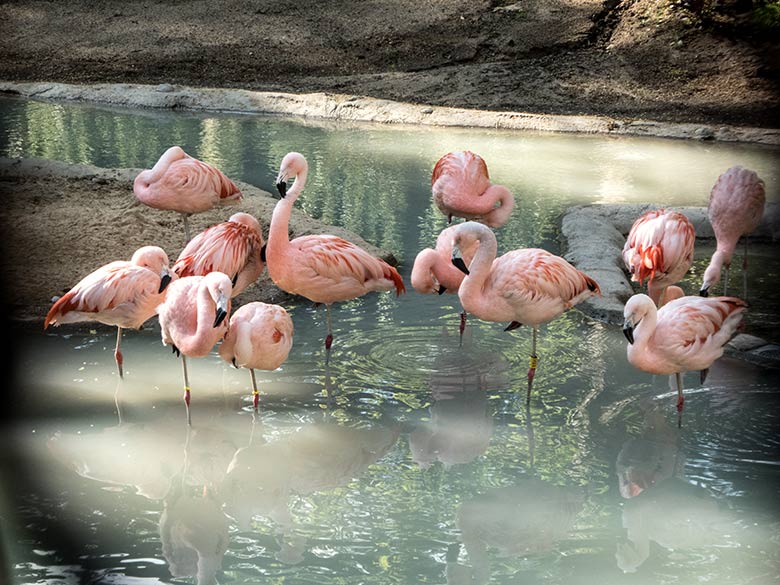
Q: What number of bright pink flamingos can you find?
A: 12